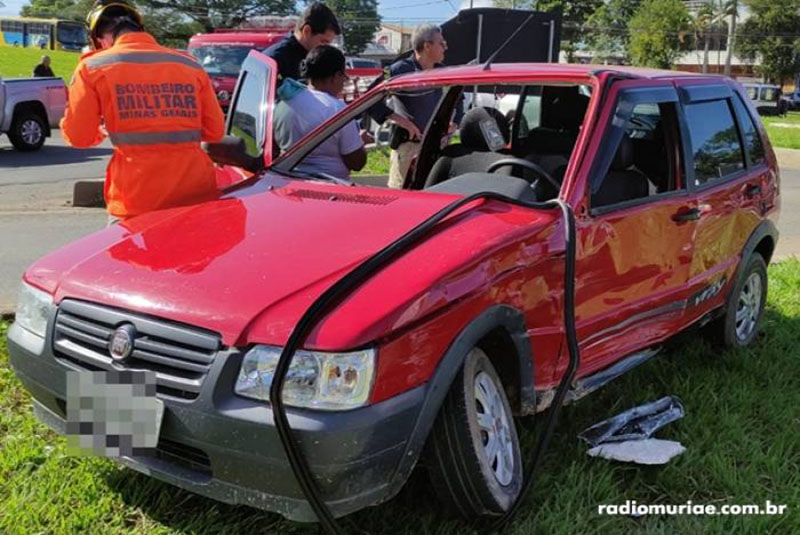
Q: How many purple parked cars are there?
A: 0